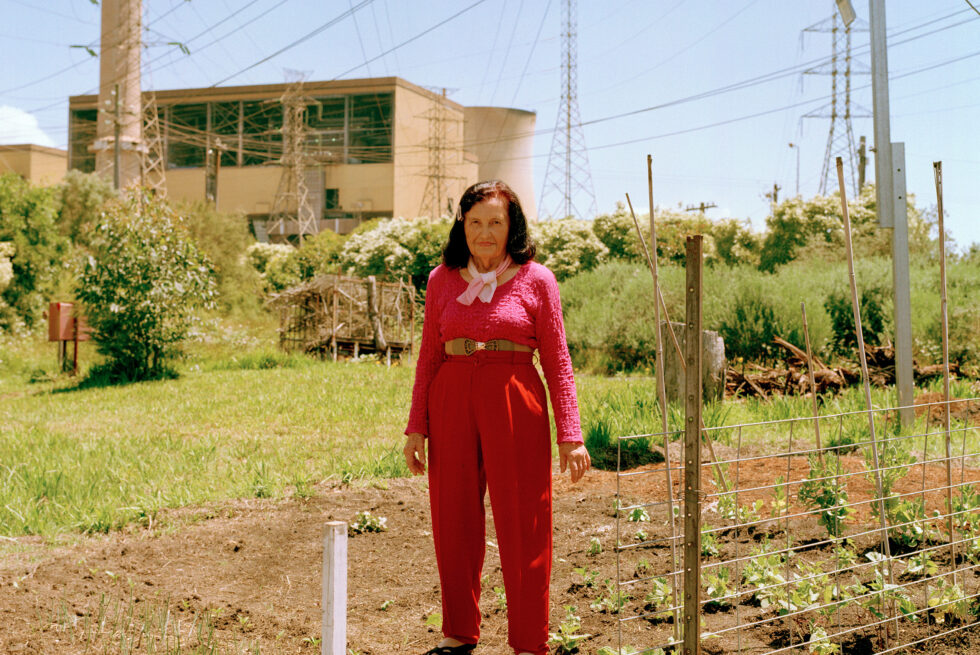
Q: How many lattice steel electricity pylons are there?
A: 5